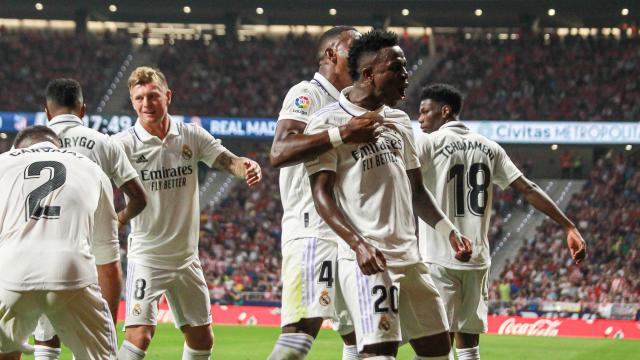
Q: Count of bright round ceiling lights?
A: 9